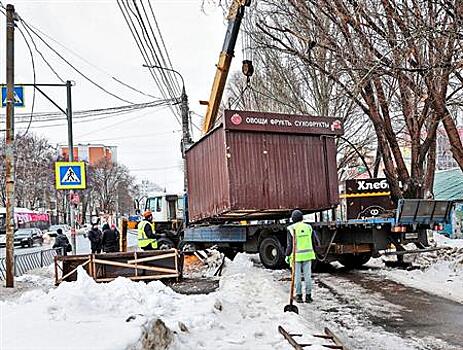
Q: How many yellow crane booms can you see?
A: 1